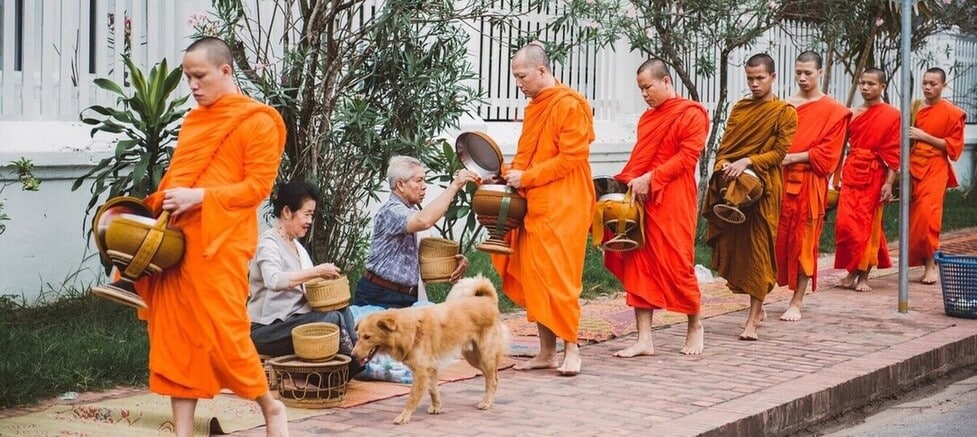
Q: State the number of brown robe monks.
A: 1